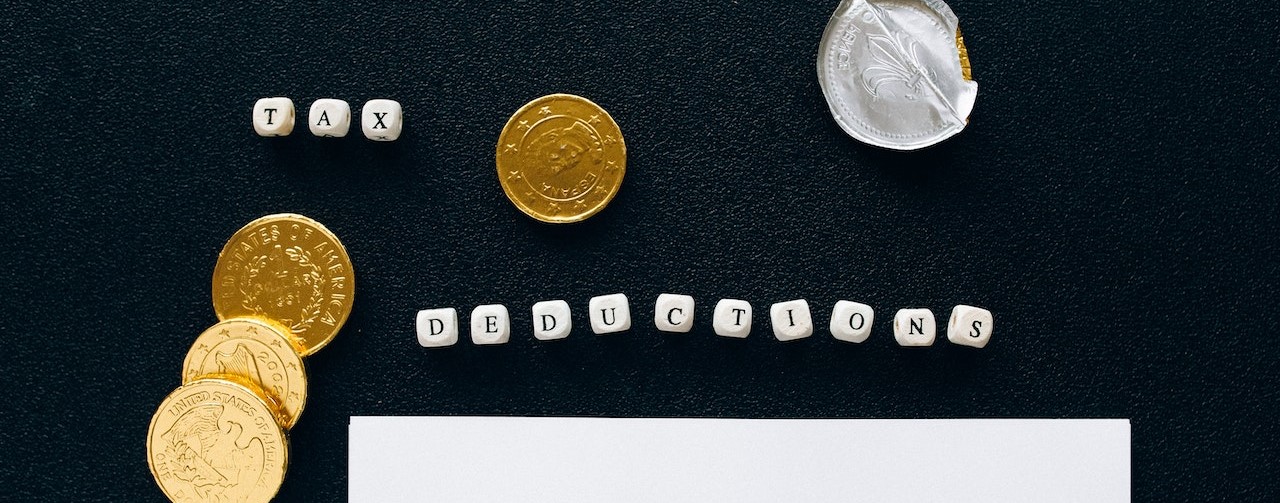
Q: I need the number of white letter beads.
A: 13